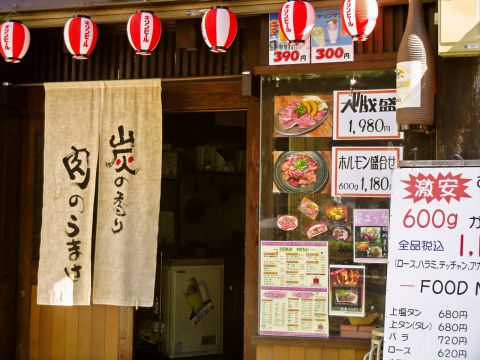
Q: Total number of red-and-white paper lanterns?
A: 6